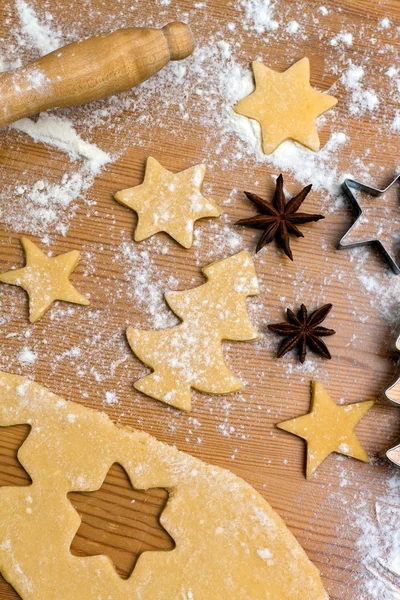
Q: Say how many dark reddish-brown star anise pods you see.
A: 2